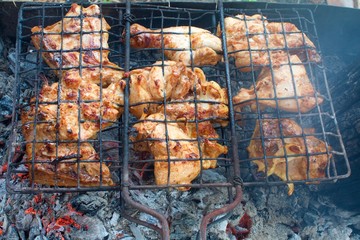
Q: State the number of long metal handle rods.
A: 2